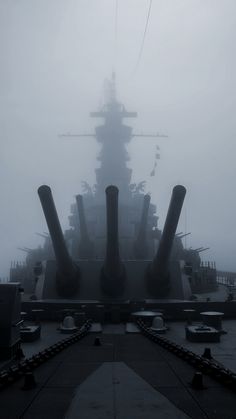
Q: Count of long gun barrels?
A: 5